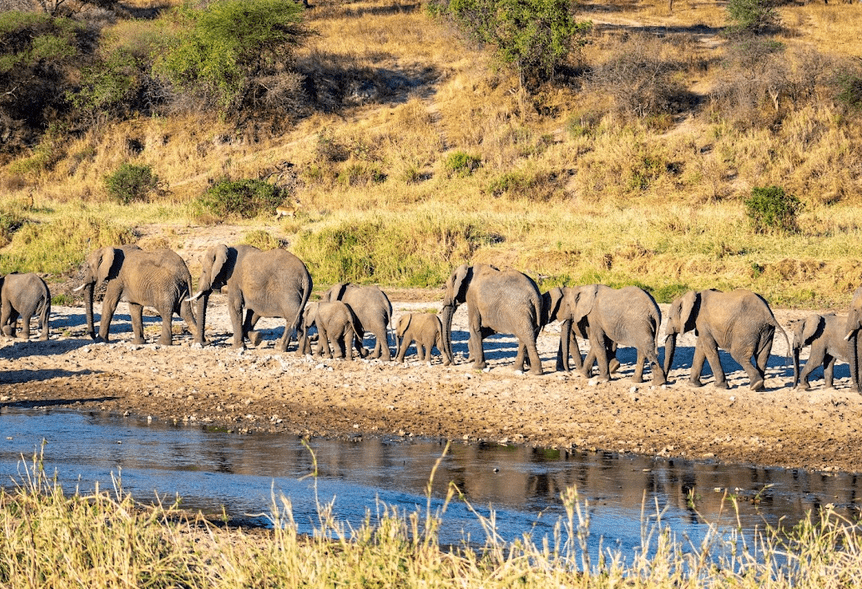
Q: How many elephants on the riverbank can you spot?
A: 12